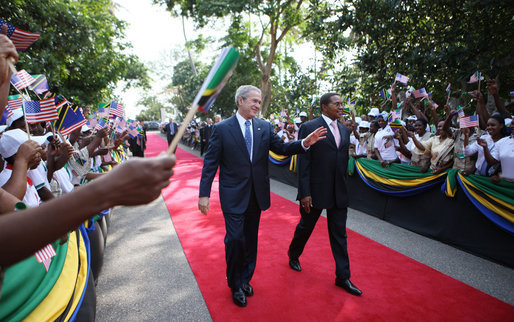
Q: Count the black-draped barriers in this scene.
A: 2